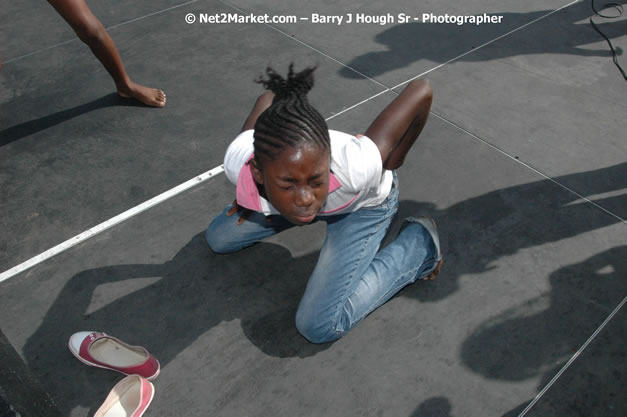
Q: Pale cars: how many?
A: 0